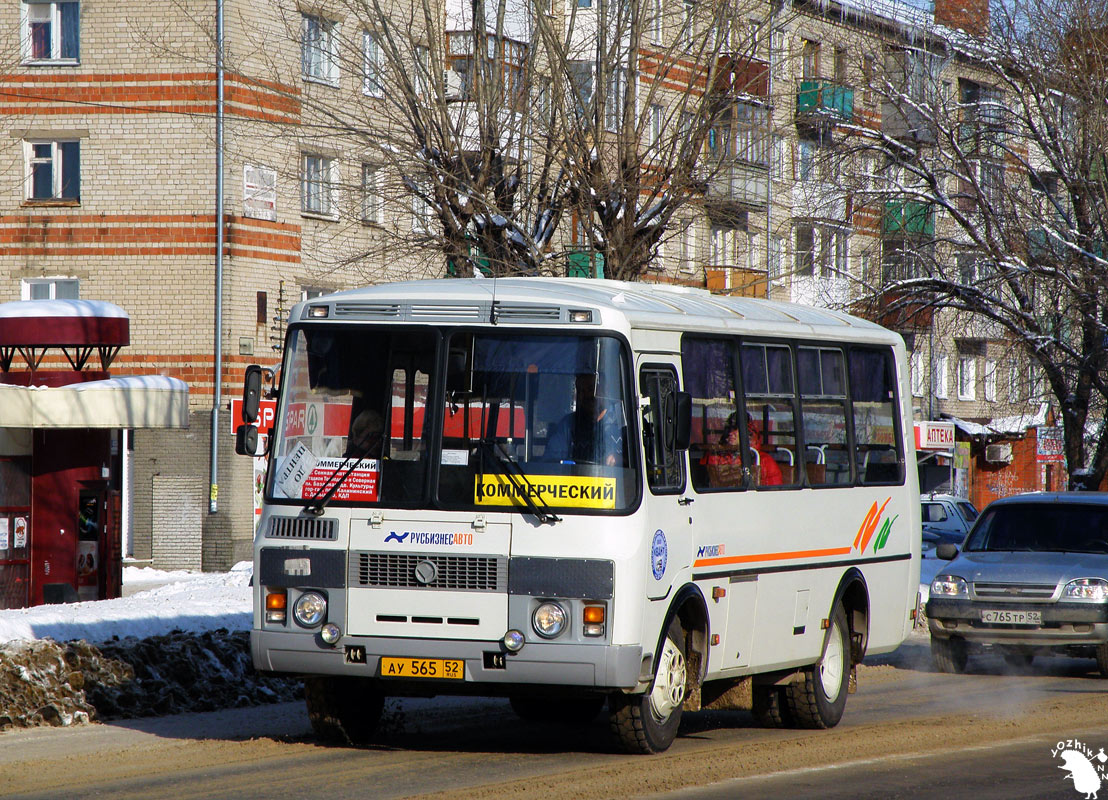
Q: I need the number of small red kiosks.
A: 1